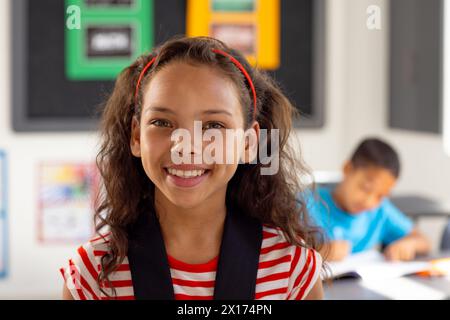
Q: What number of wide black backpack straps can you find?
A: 2